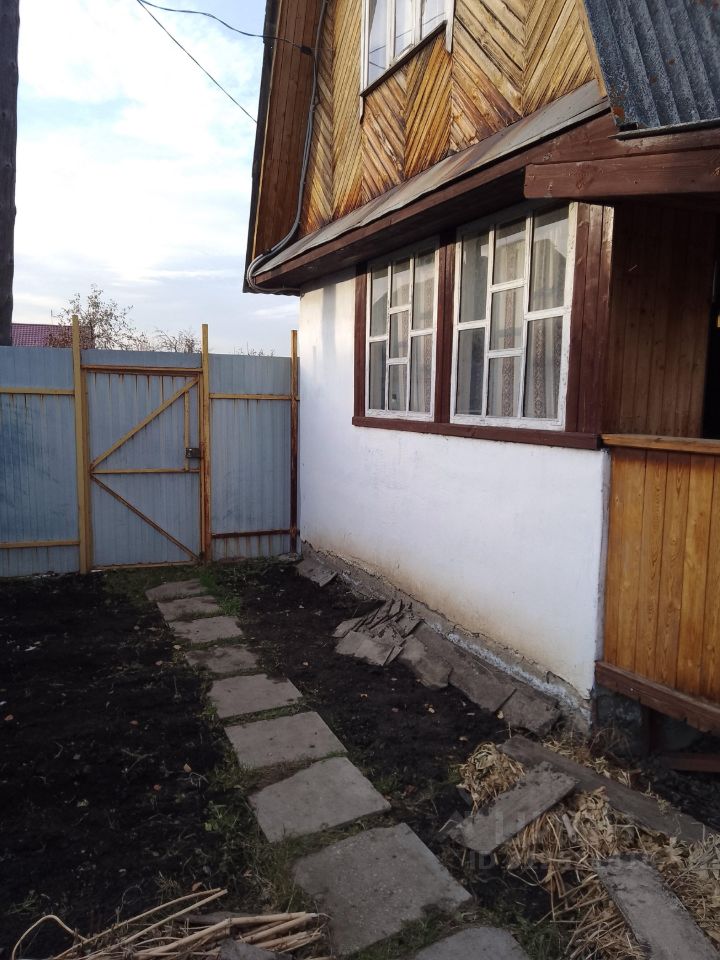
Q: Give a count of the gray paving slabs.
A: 9